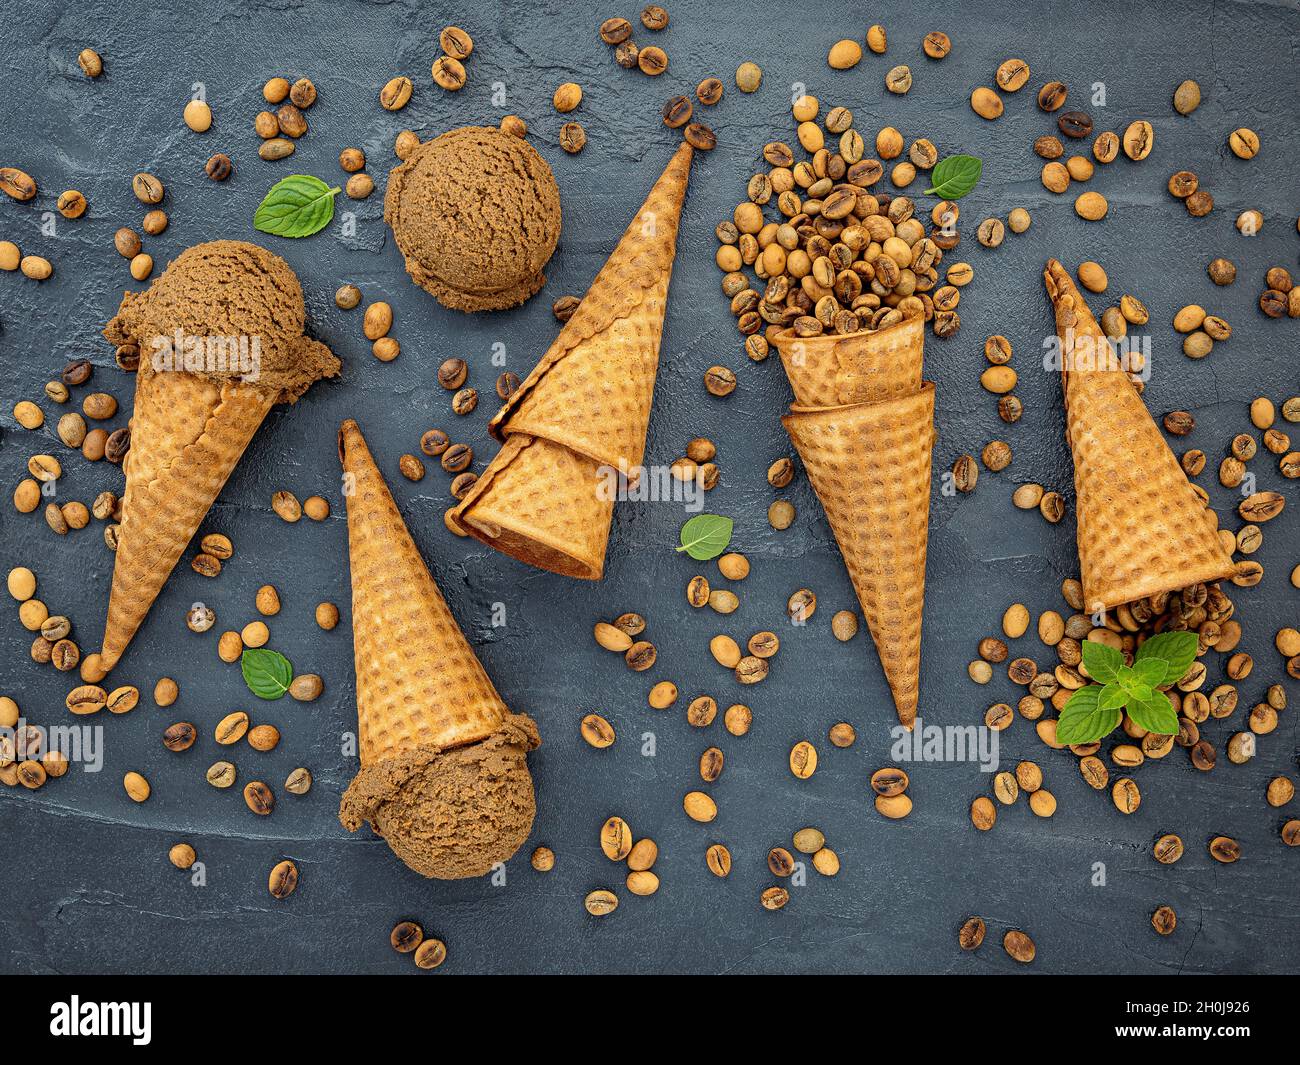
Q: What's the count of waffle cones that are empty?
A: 2